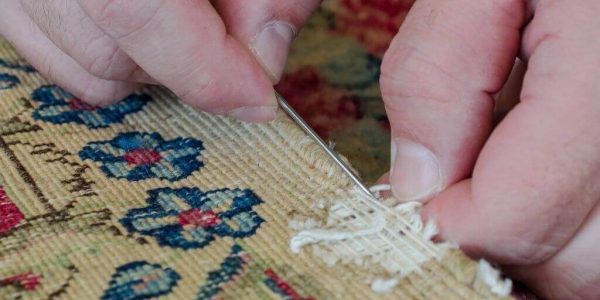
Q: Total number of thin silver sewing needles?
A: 1